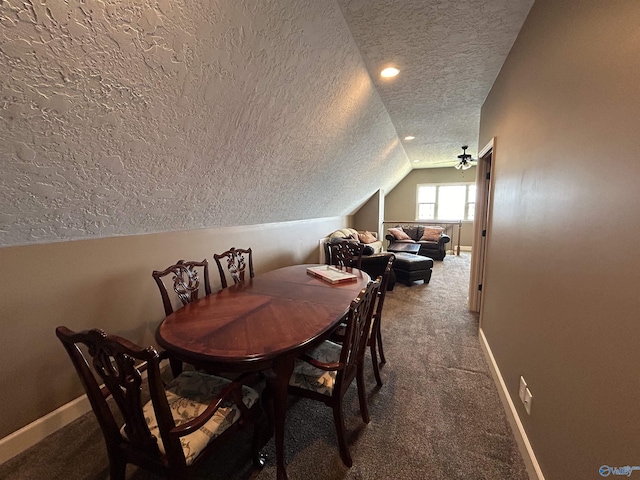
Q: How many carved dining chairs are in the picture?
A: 6